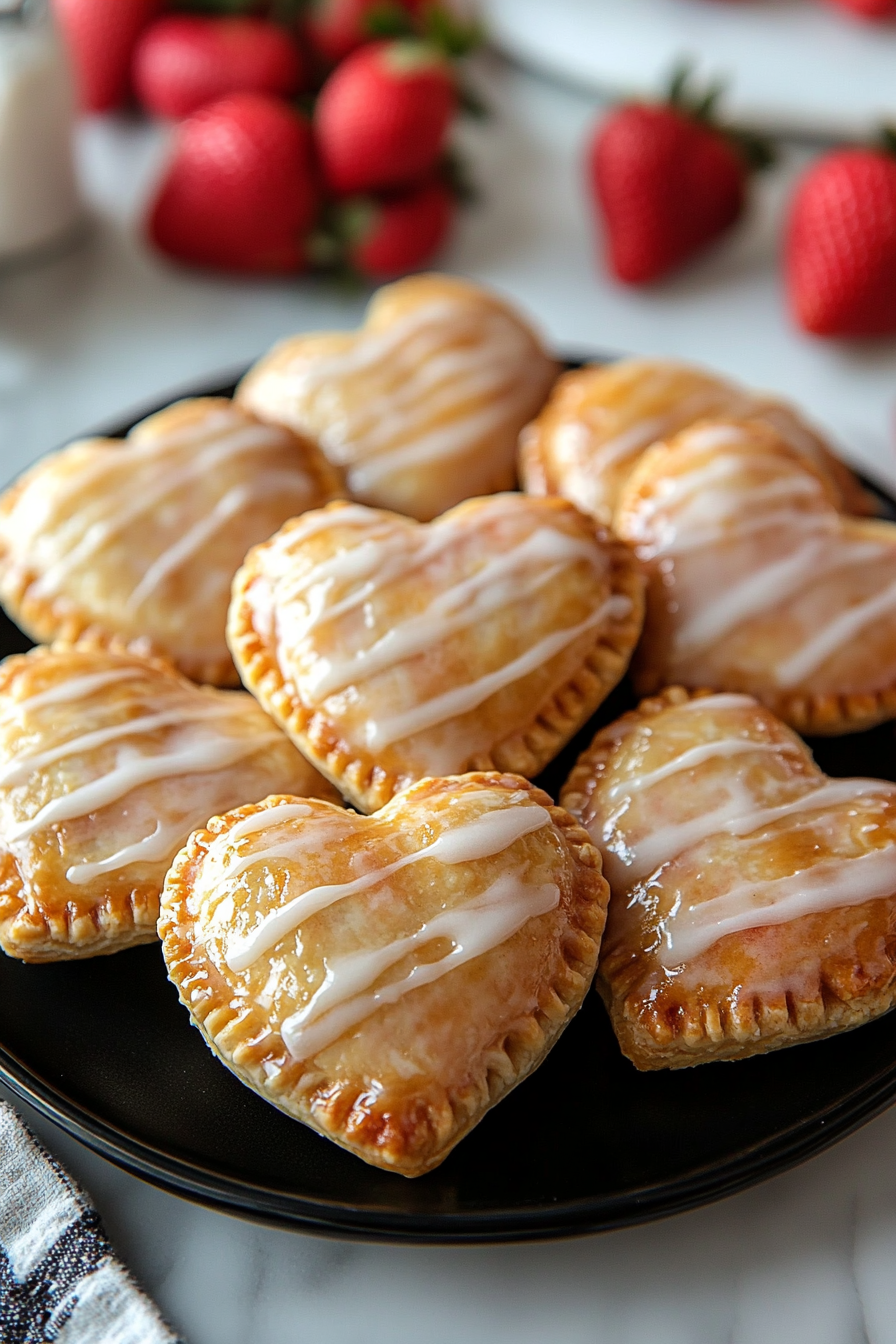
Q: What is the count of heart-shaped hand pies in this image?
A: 8